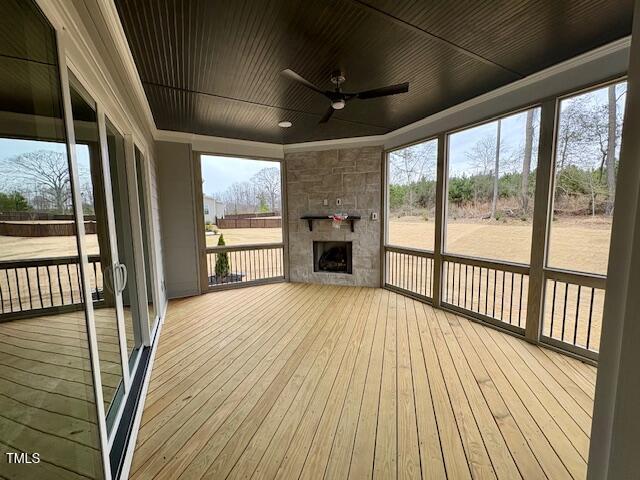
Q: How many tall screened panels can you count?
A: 4